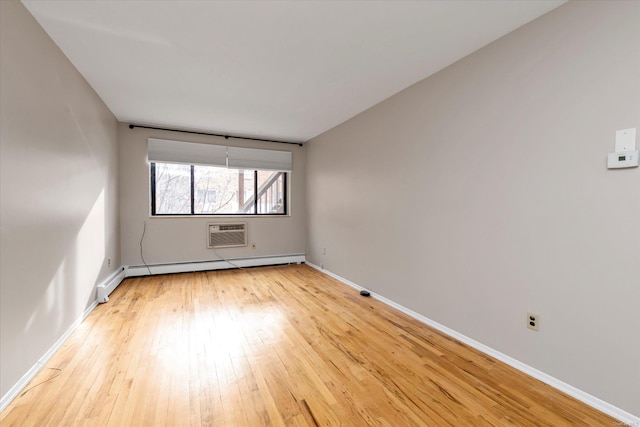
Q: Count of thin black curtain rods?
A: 1